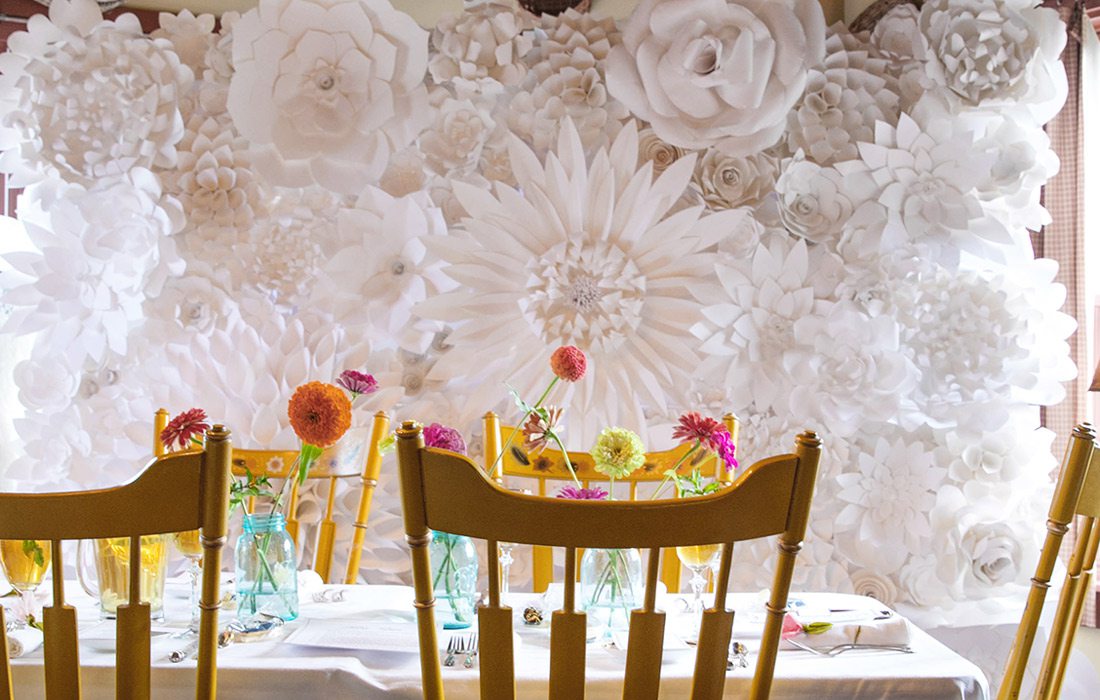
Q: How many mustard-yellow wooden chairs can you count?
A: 5